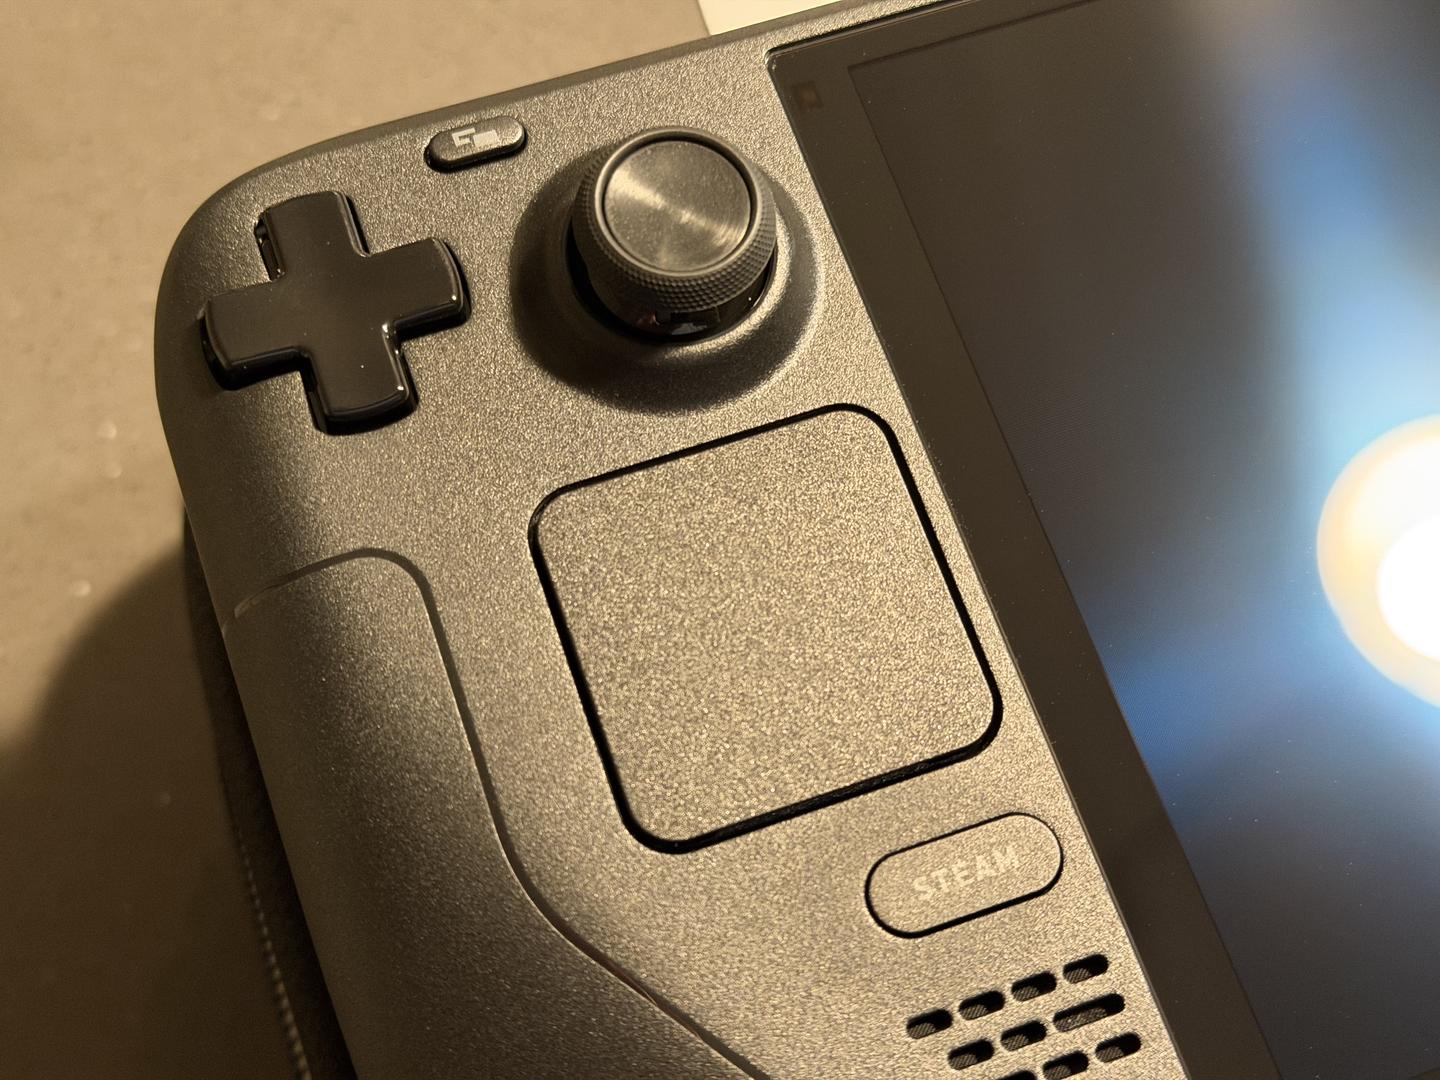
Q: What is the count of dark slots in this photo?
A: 10